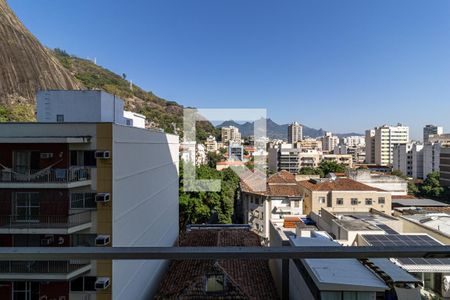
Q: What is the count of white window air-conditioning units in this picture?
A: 4